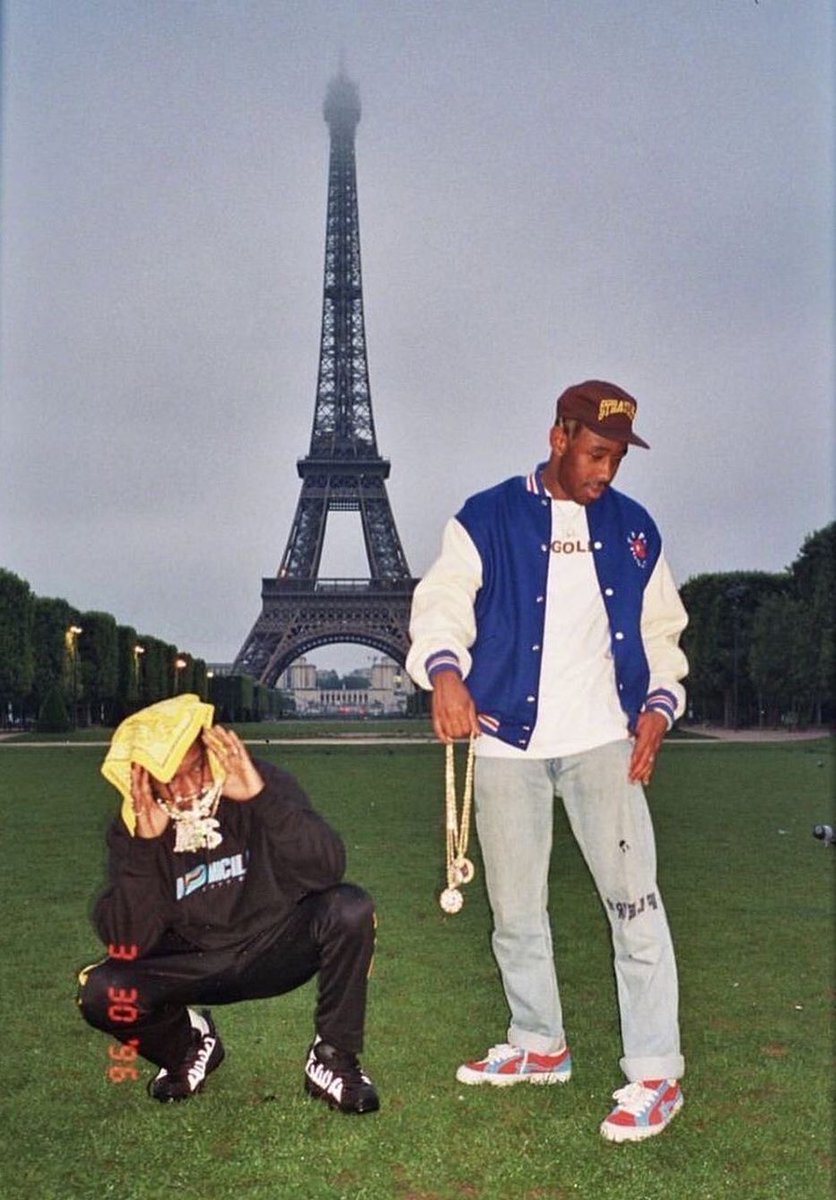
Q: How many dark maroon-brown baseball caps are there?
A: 1